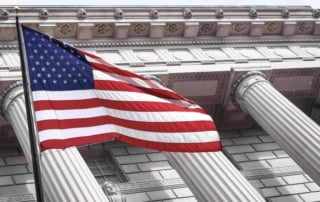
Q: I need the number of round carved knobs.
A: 10